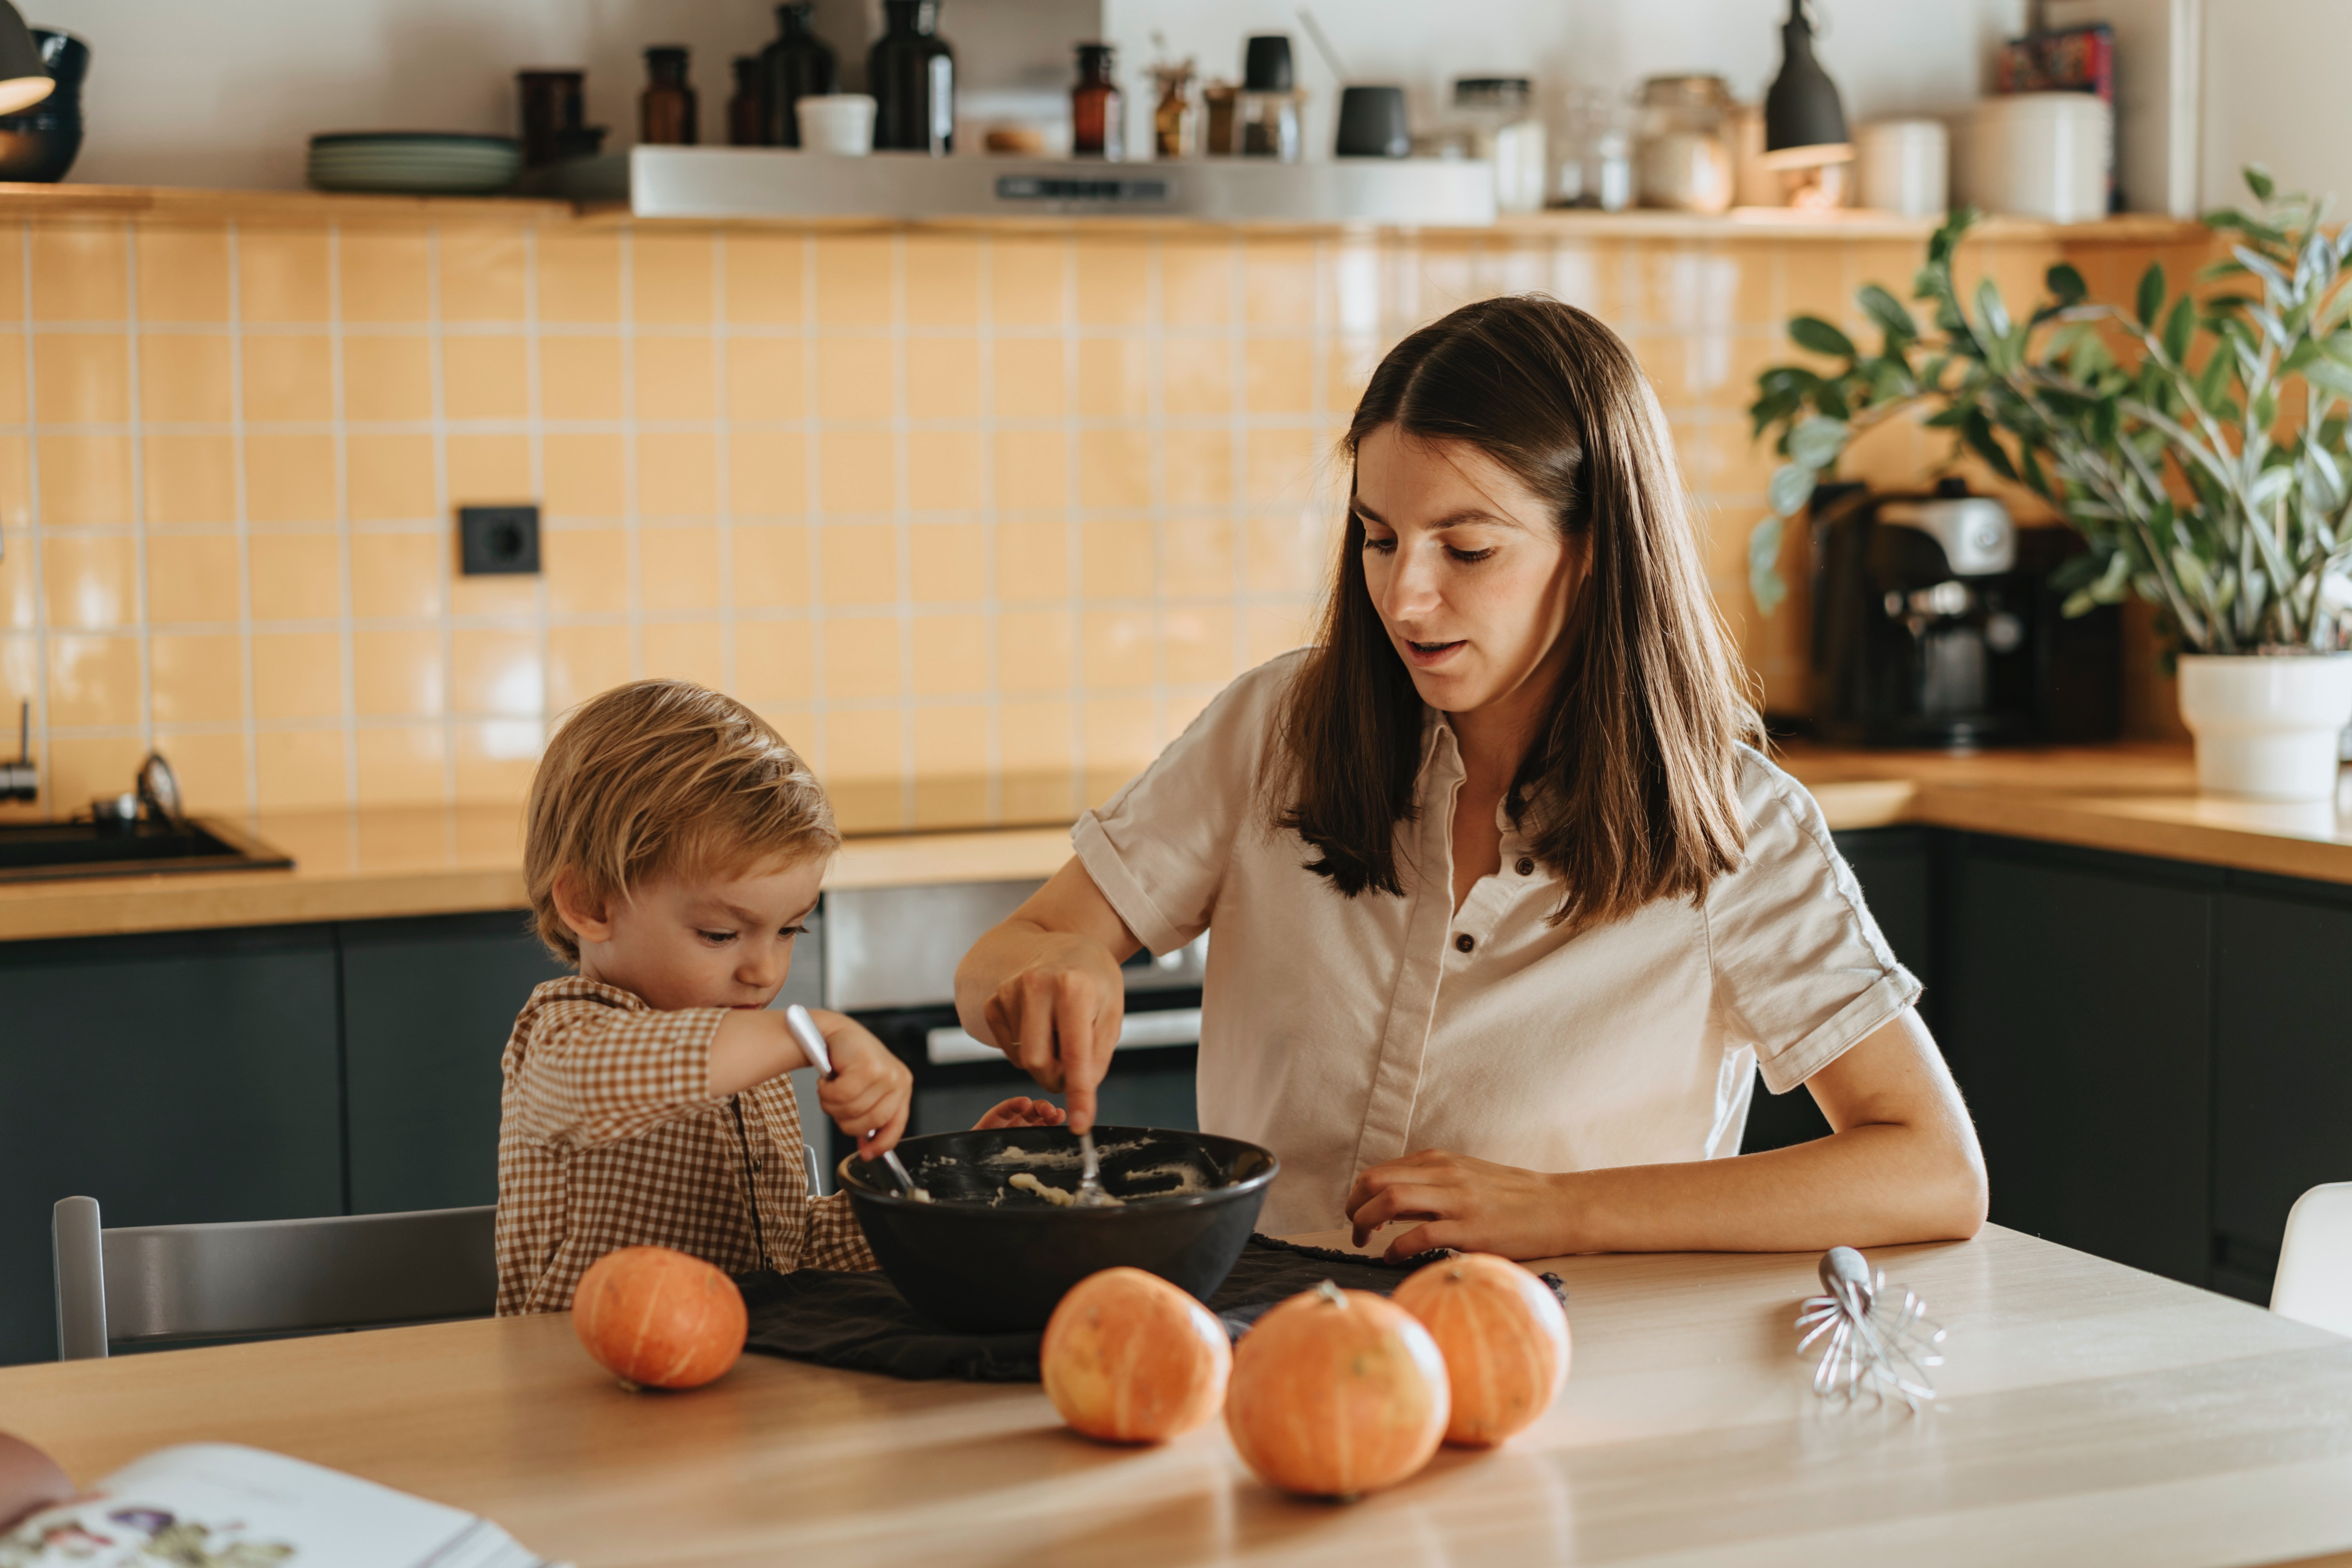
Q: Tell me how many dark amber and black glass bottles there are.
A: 5